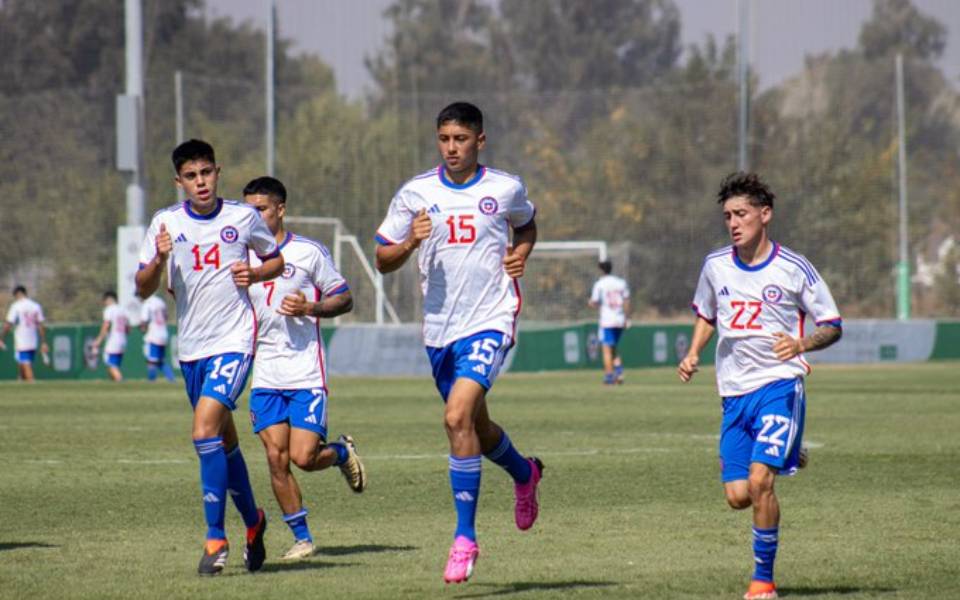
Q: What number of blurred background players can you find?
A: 4